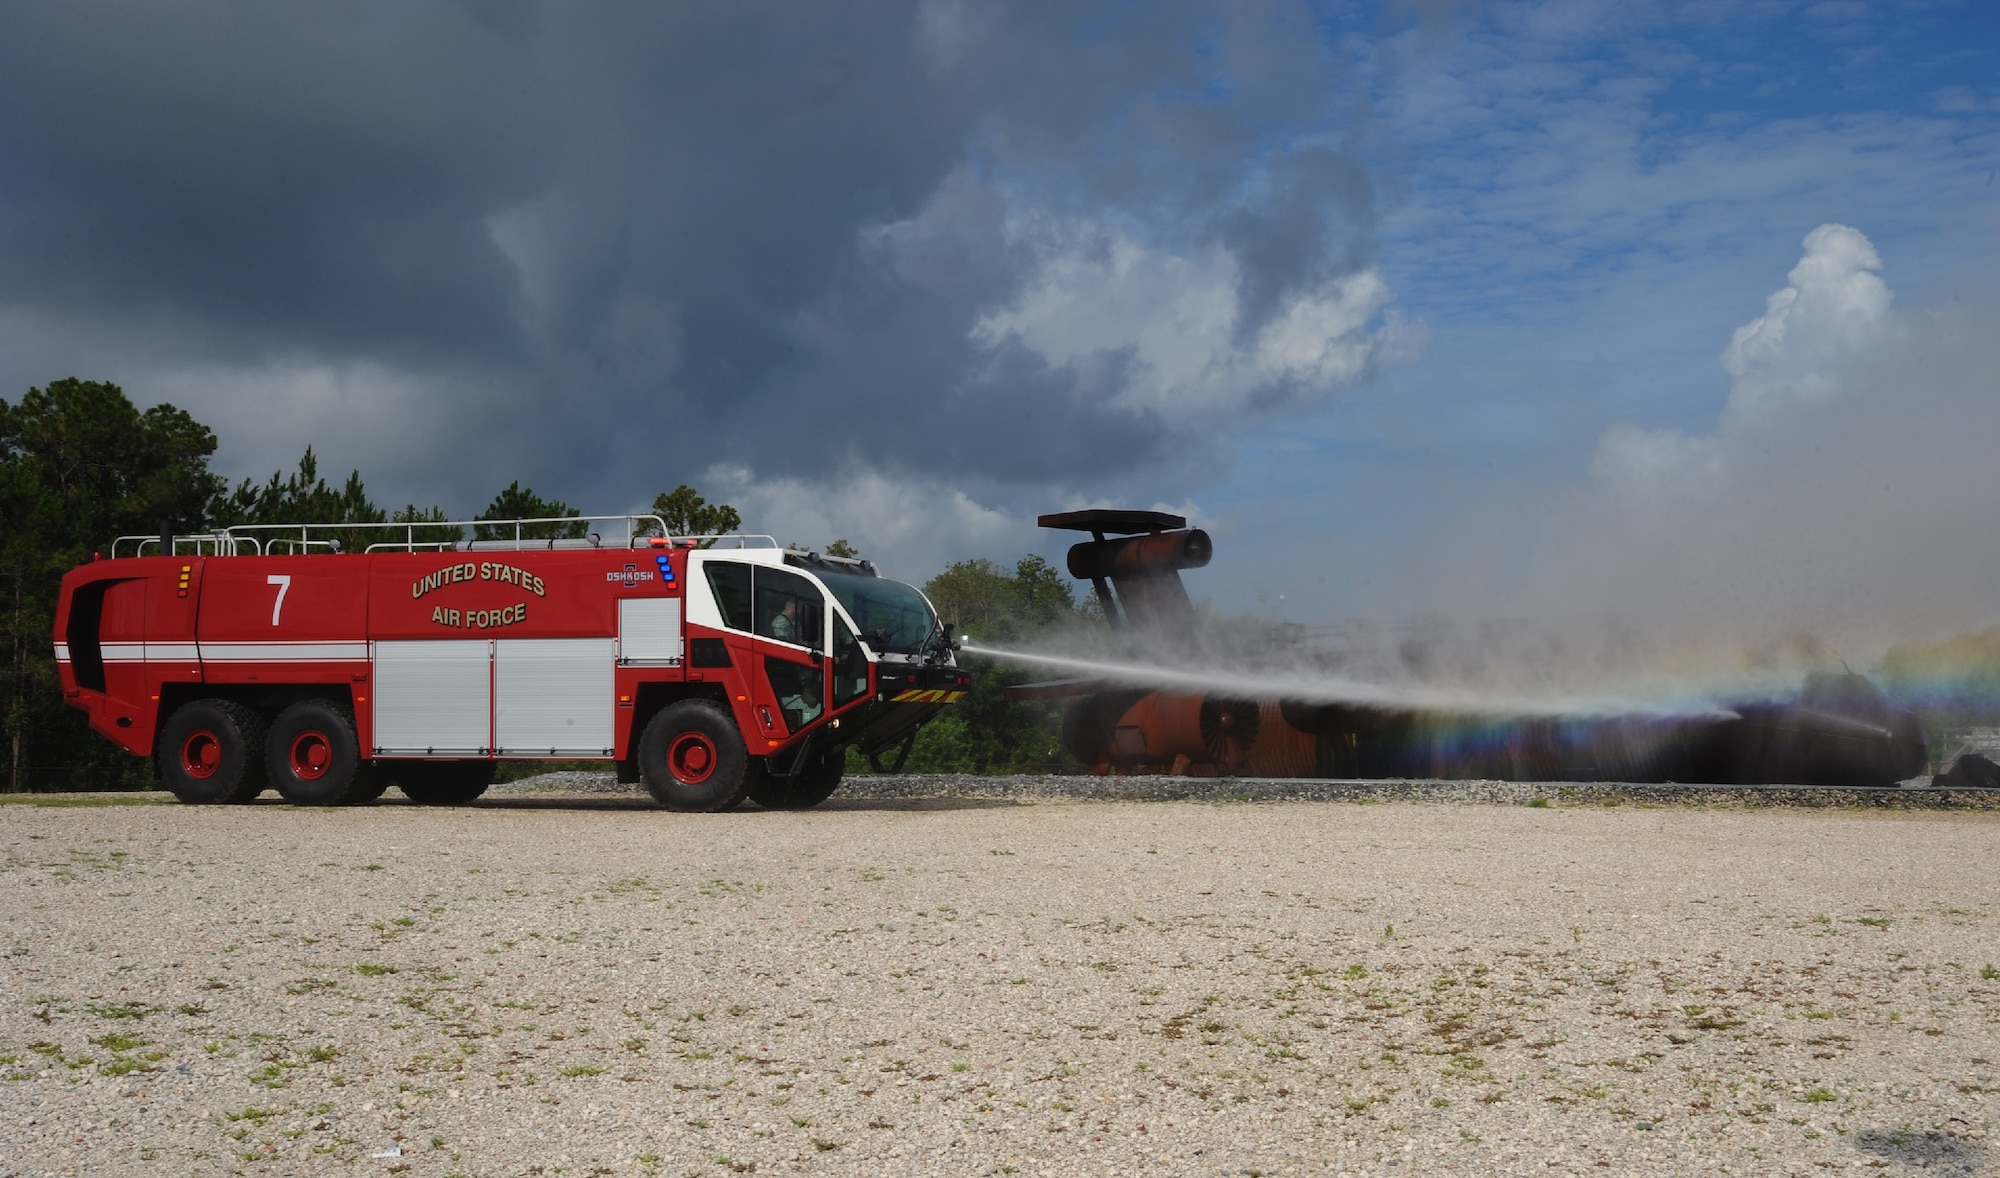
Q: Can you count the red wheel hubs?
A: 3